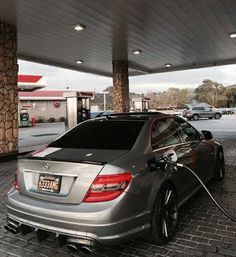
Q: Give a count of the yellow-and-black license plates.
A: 1